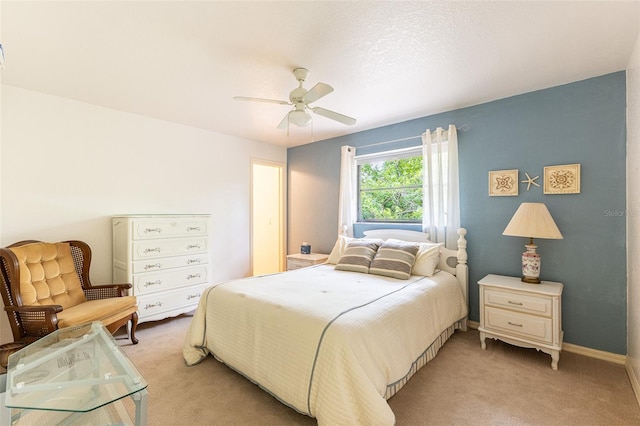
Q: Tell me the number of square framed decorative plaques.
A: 2